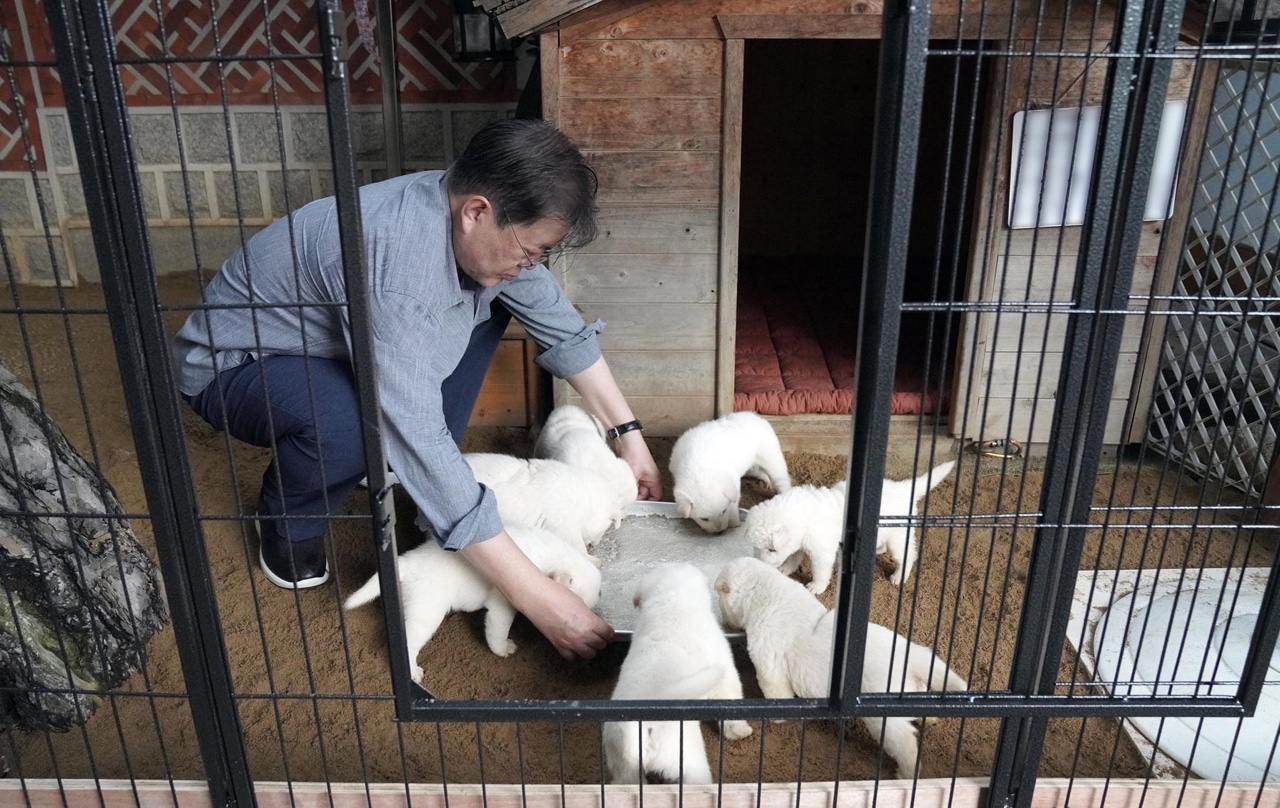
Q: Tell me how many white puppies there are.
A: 7